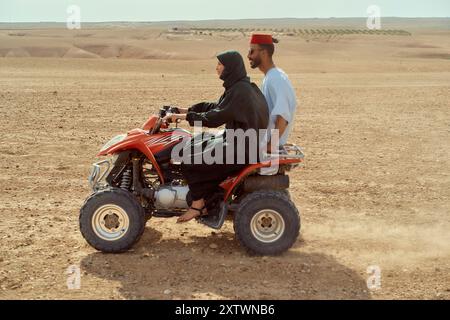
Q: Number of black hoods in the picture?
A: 1